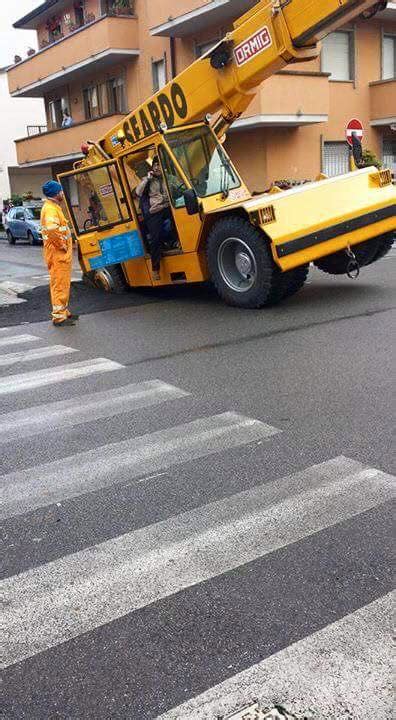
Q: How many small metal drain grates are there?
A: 1